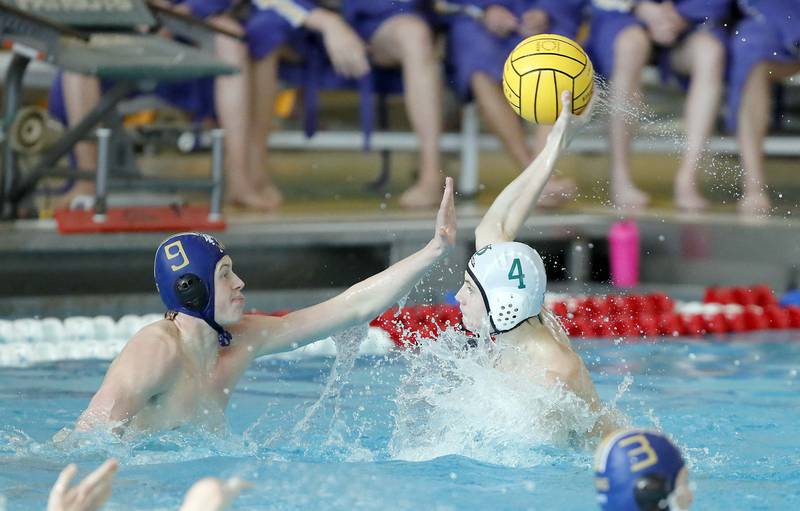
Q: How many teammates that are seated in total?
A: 5